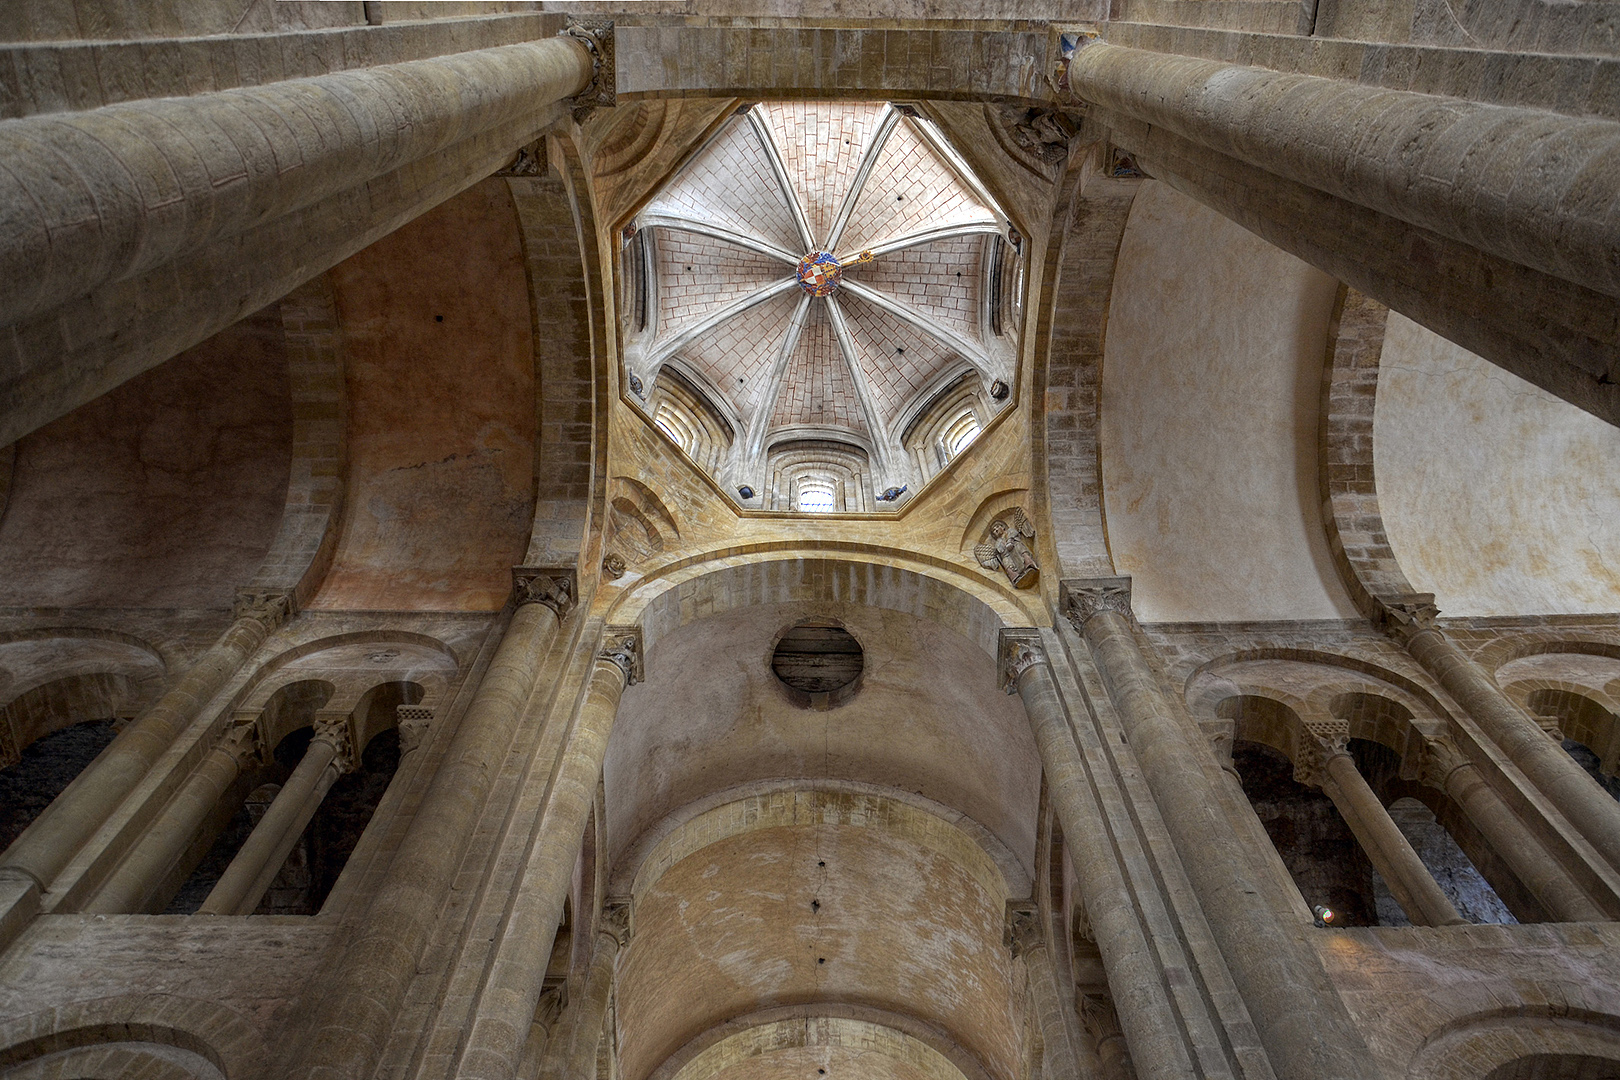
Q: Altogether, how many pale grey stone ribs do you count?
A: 8